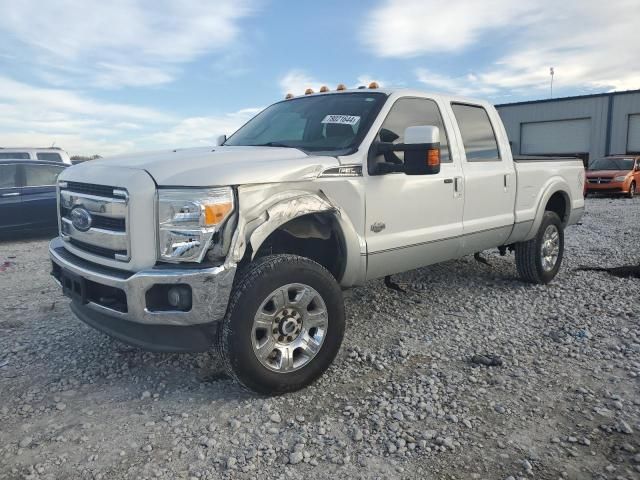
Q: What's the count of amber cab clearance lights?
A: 5